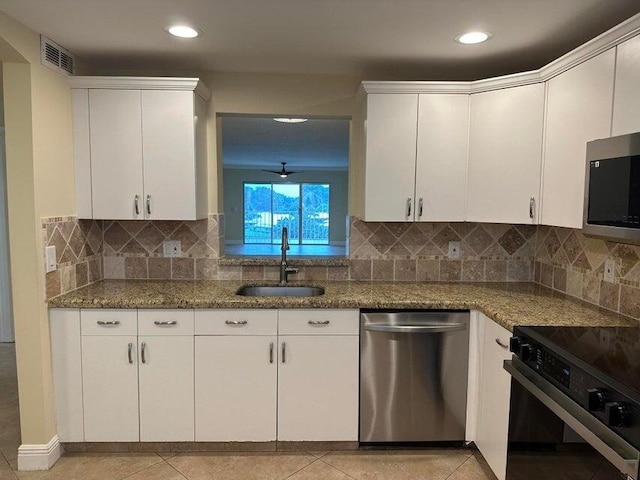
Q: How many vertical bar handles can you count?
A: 9